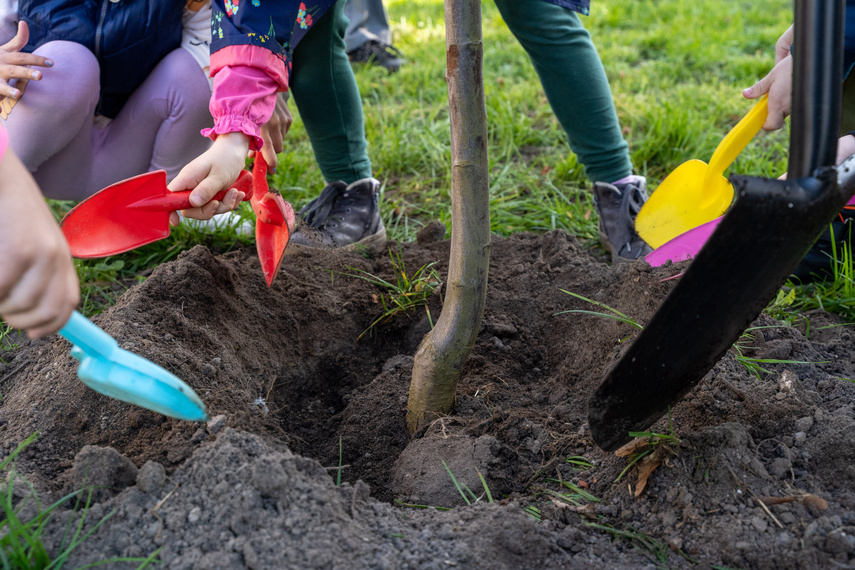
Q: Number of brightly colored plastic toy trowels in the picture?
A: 5